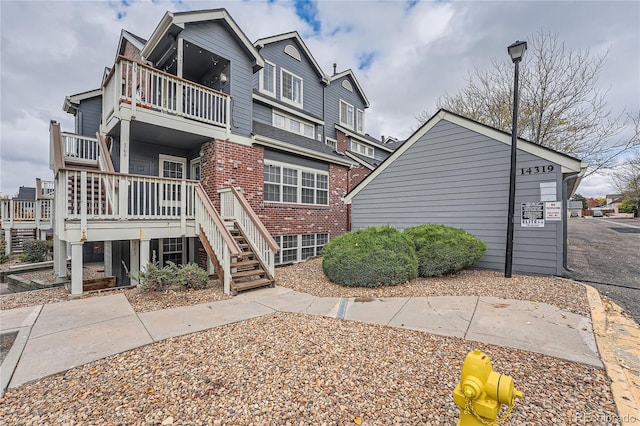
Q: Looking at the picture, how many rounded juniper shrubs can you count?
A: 2